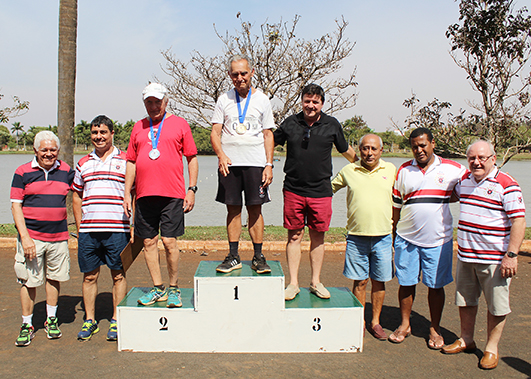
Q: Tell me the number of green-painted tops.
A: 3